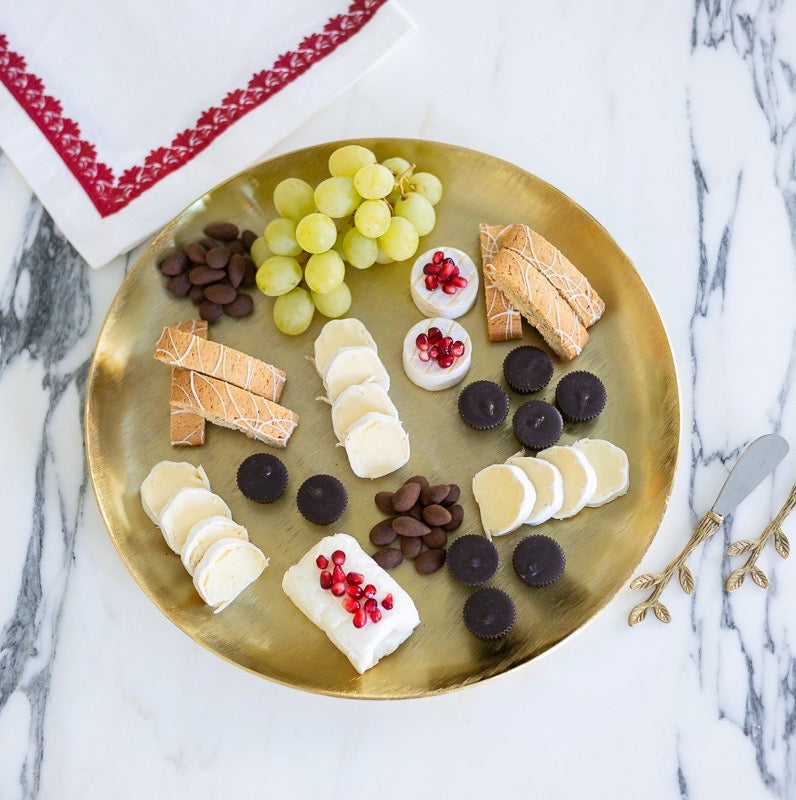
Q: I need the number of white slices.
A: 12